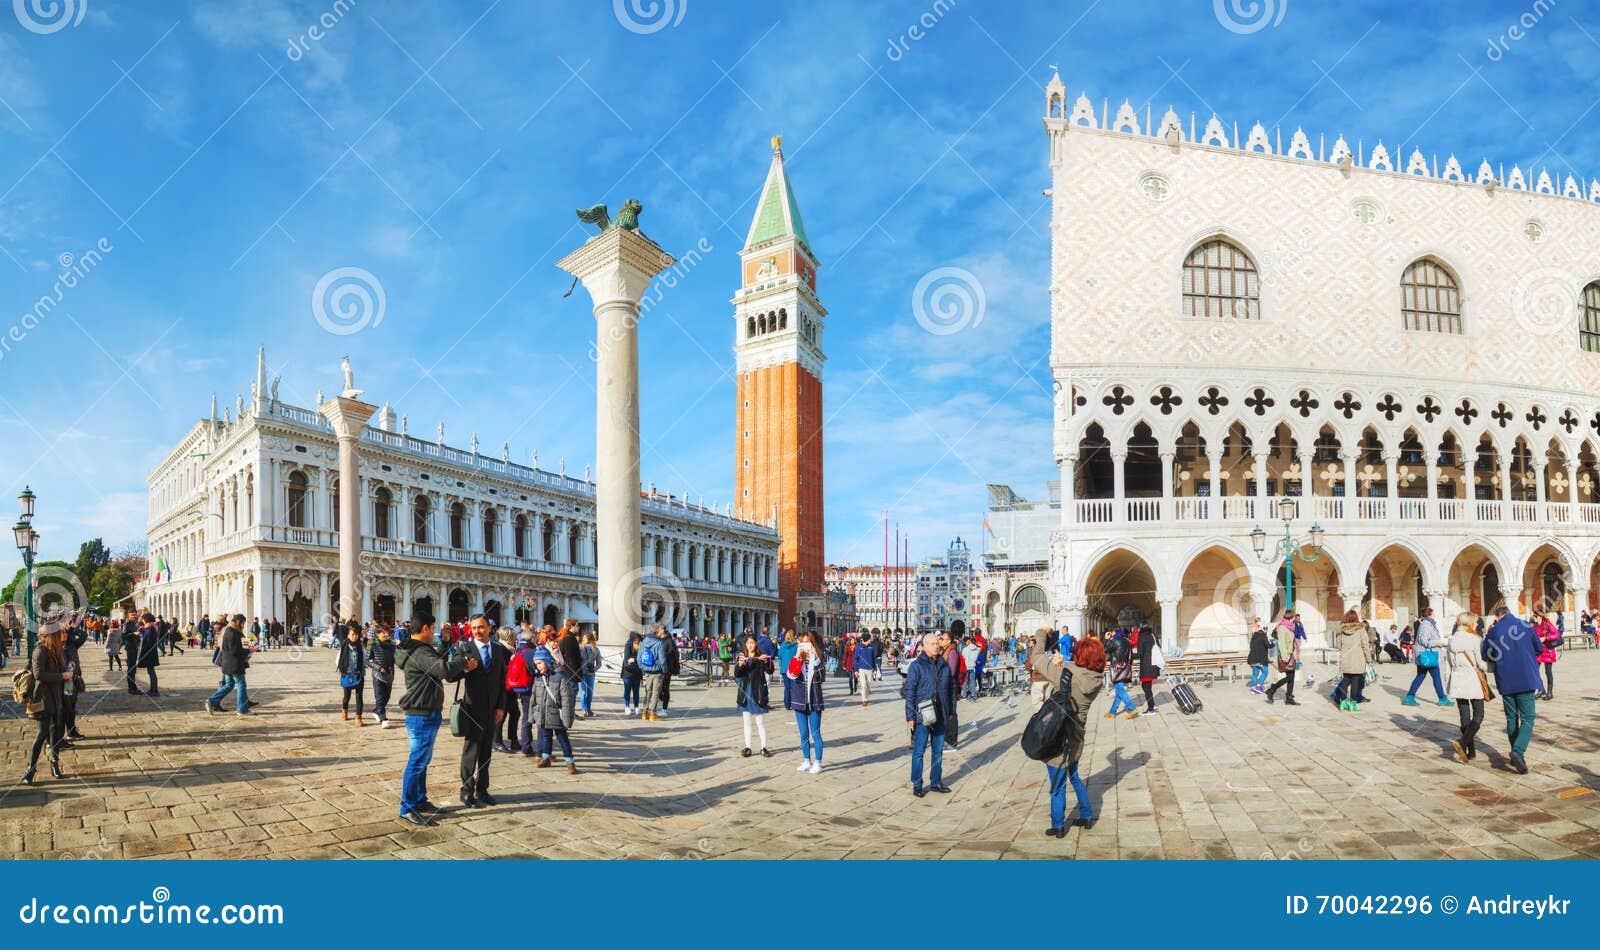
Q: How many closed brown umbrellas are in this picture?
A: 0